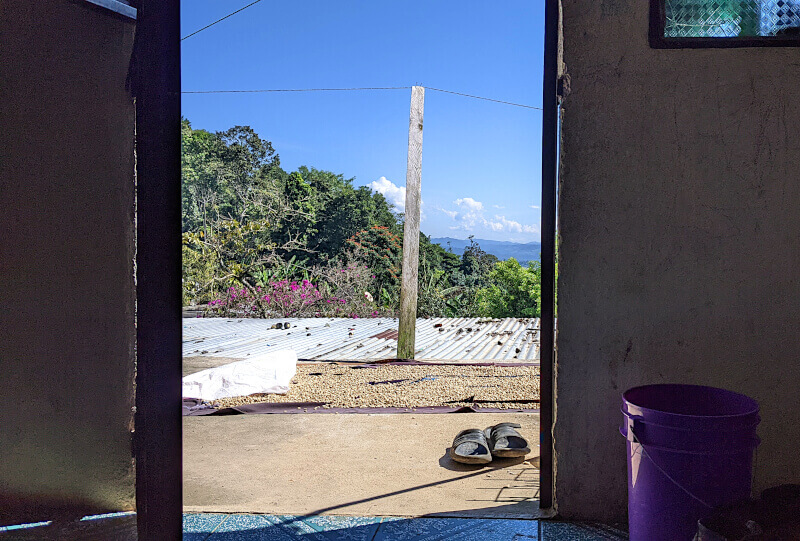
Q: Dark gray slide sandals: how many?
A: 2